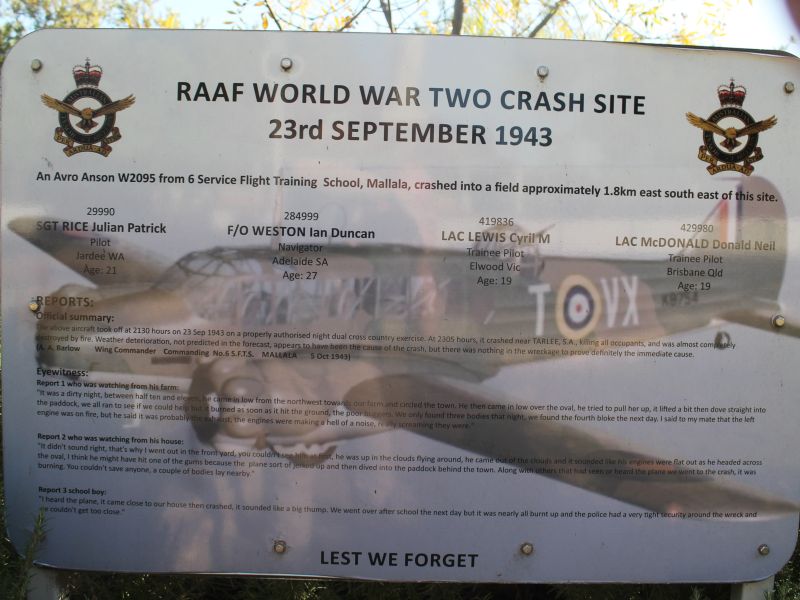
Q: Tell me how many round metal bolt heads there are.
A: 9